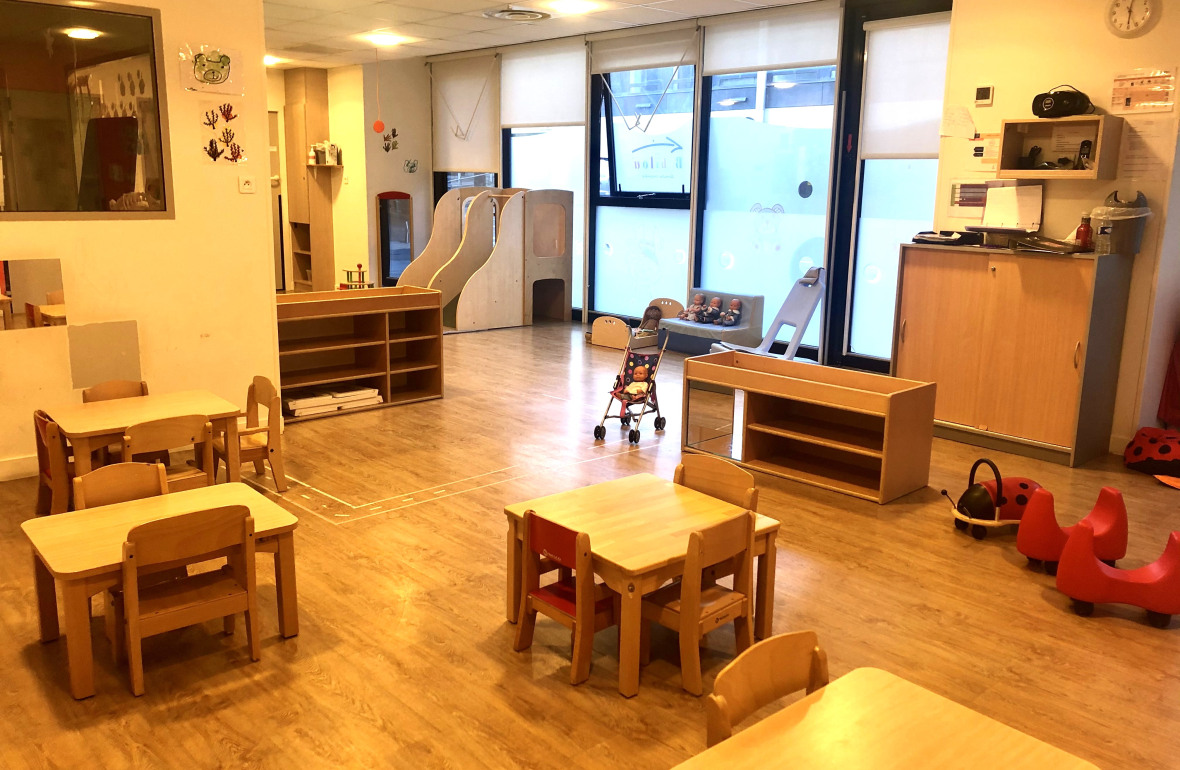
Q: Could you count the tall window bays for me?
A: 5